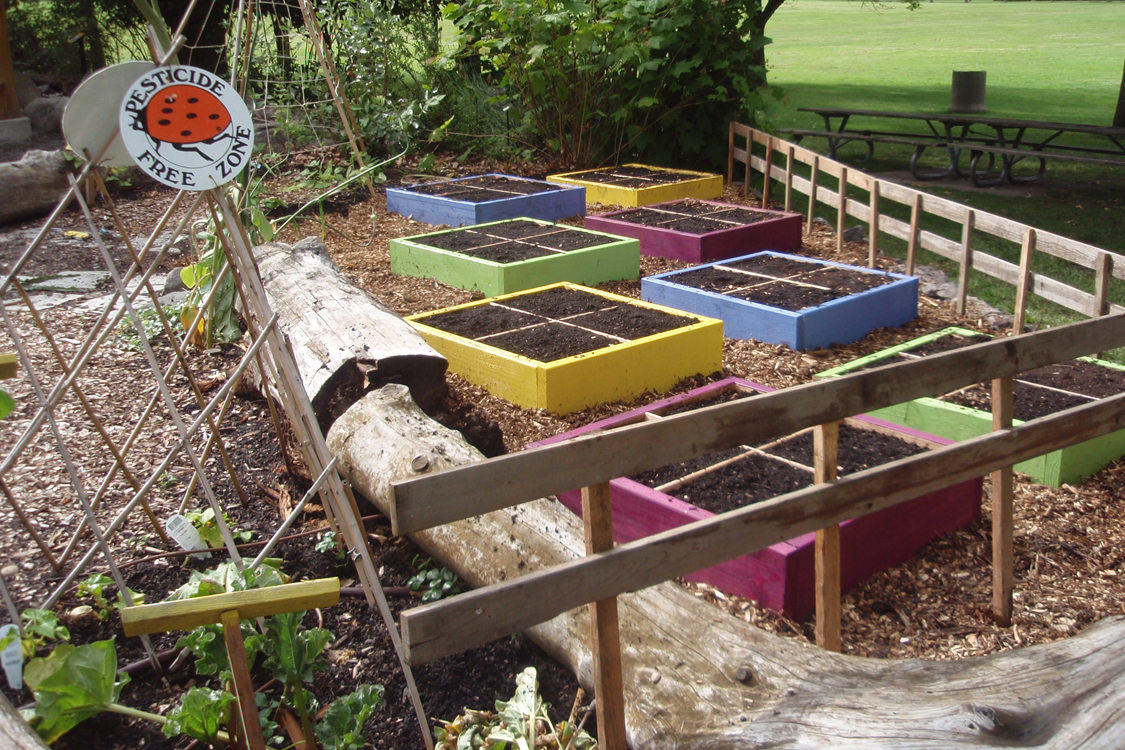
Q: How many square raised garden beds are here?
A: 8